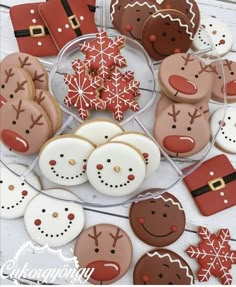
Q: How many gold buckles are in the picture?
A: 3